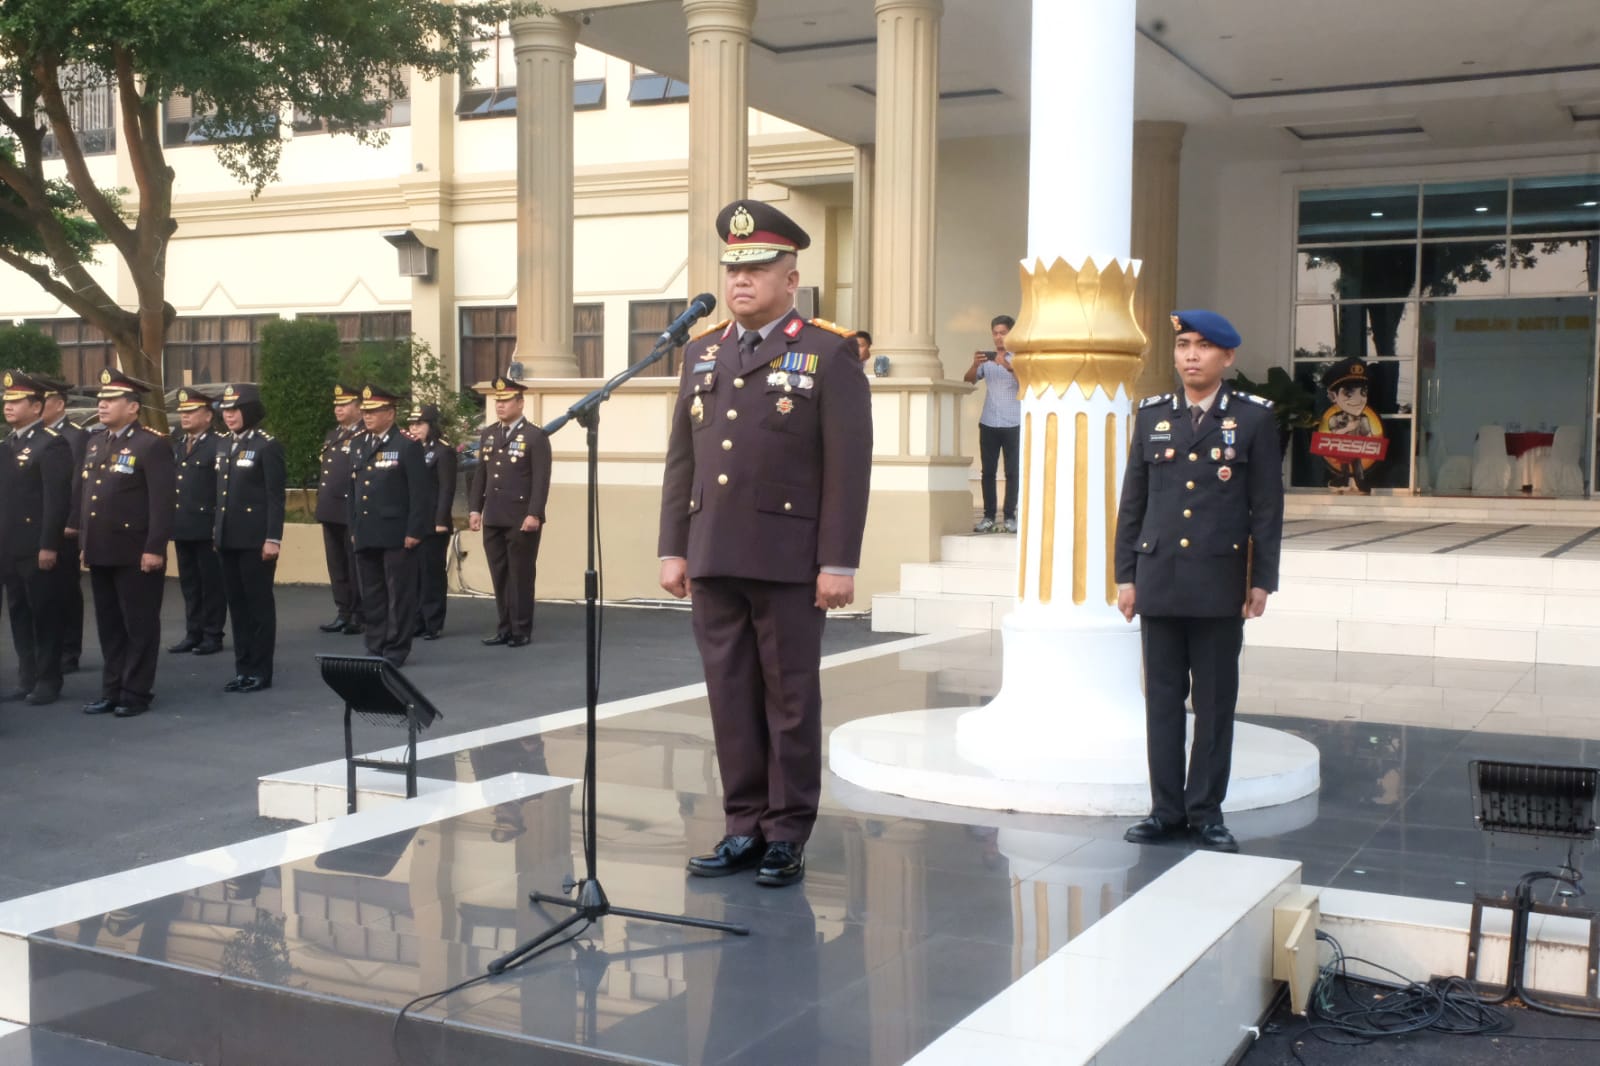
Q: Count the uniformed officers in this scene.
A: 11